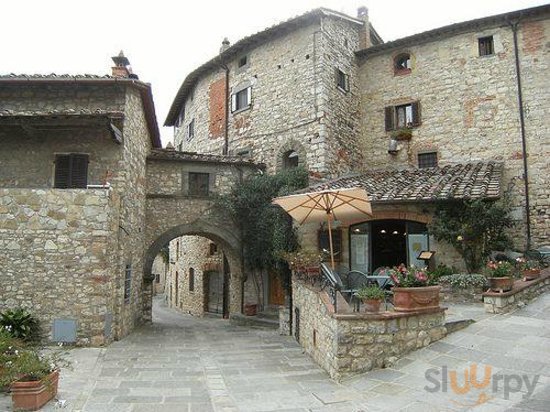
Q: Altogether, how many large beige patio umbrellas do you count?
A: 1